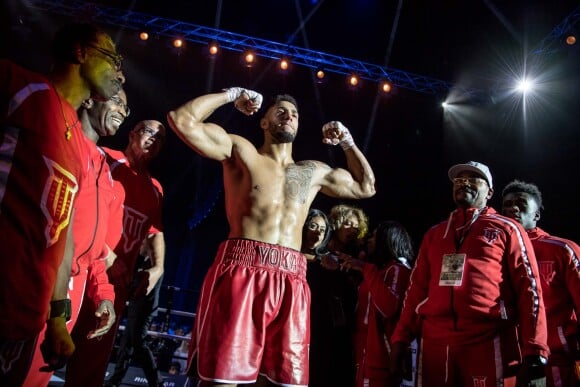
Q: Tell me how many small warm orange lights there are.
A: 9